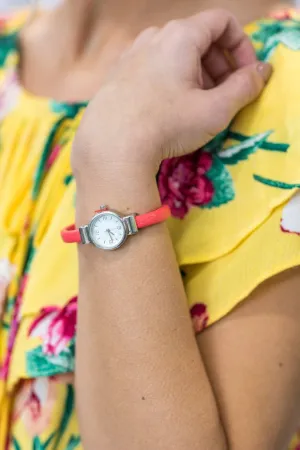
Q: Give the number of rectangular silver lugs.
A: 2